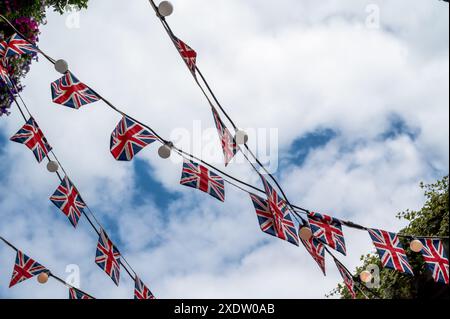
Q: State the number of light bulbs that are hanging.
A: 9